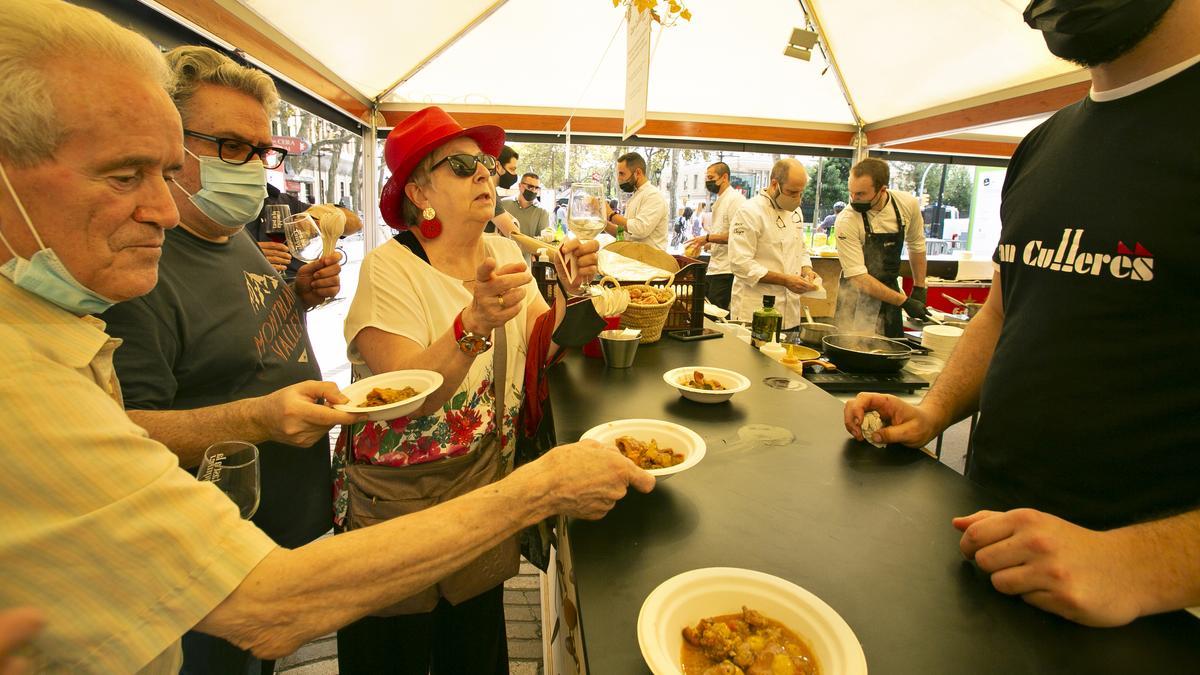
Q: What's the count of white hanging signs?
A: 1